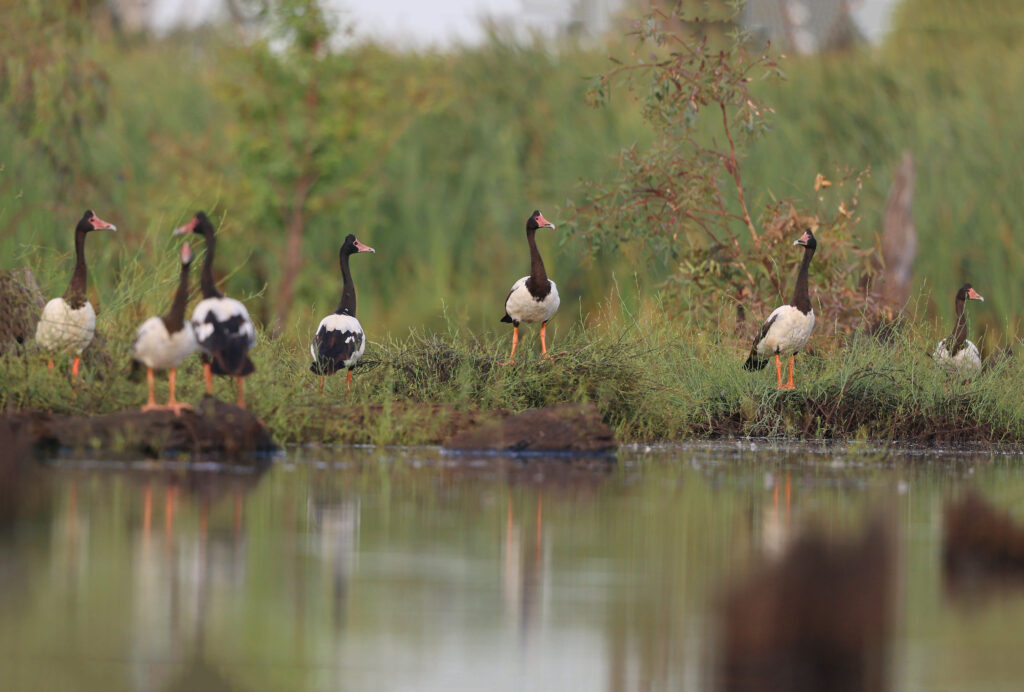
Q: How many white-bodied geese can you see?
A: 7